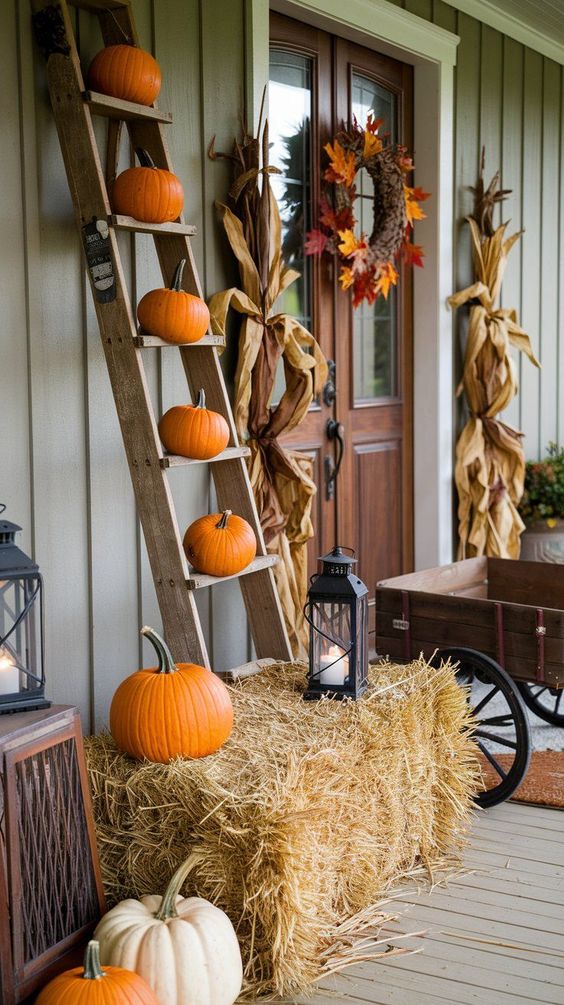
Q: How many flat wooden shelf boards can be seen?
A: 5